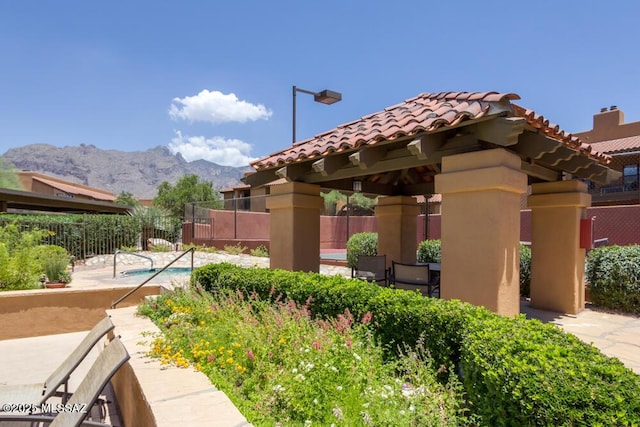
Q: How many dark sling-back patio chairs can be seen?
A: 2